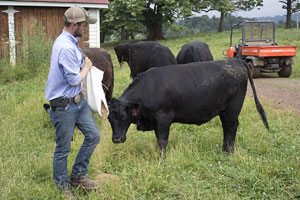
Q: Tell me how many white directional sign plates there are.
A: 0